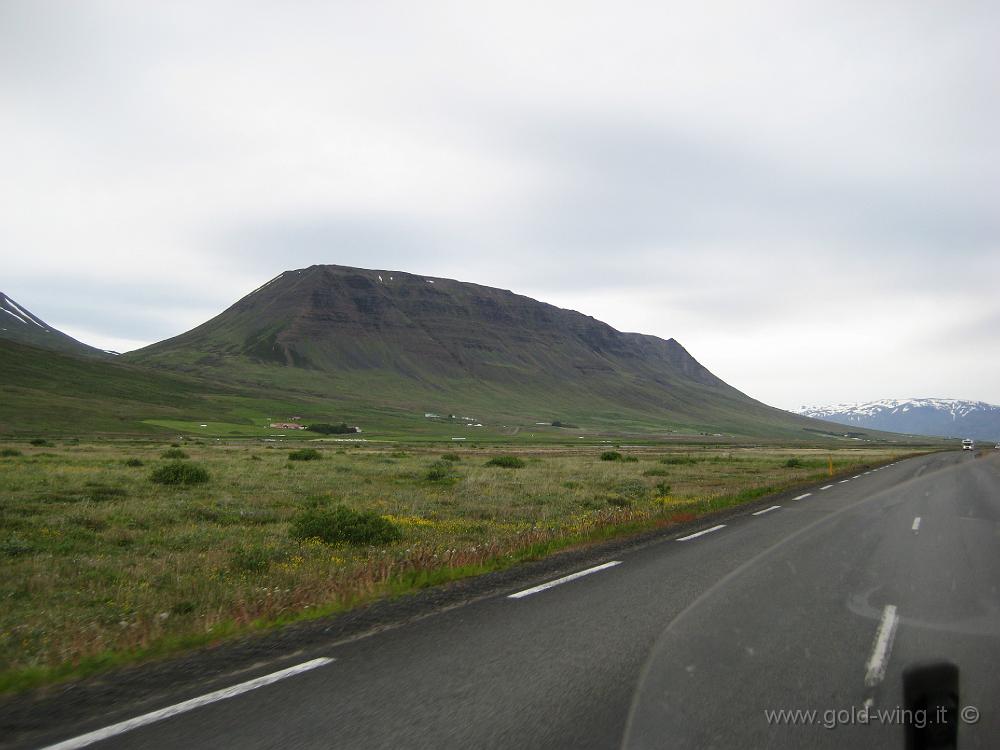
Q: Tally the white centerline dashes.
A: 2